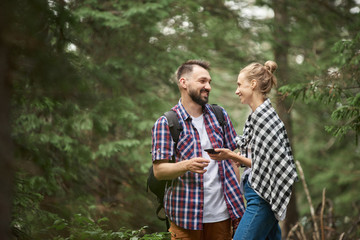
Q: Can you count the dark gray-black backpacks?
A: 1